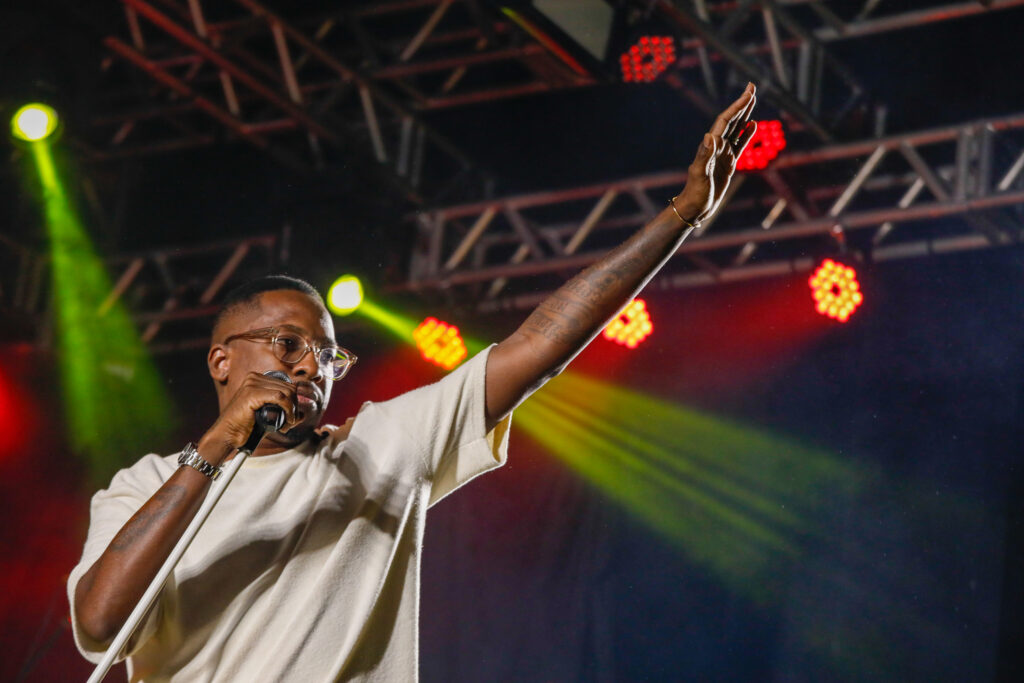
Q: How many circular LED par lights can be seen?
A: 5